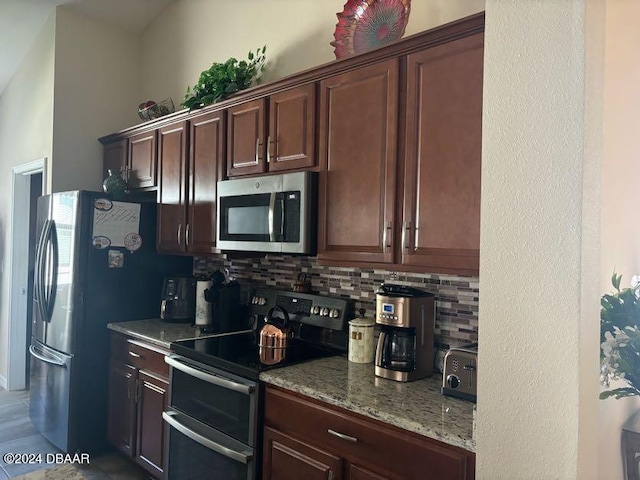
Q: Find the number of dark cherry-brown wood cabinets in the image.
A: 12